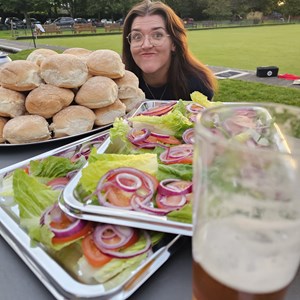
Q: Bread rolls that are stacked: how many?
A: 14